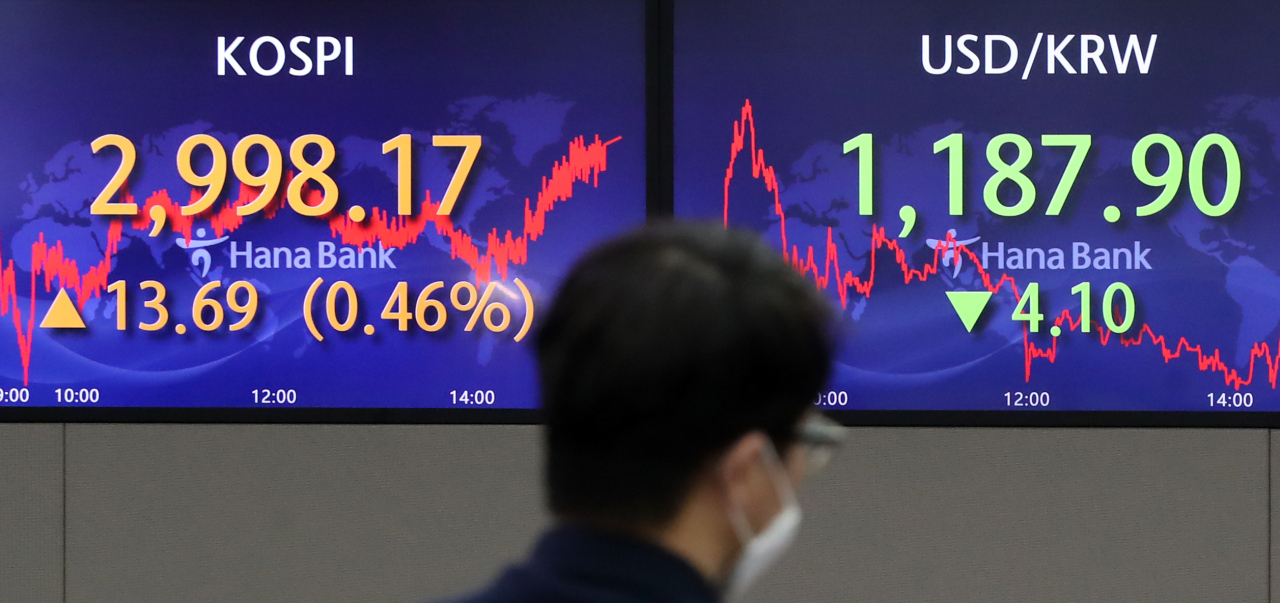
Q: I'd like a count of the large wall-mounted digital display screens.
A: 2